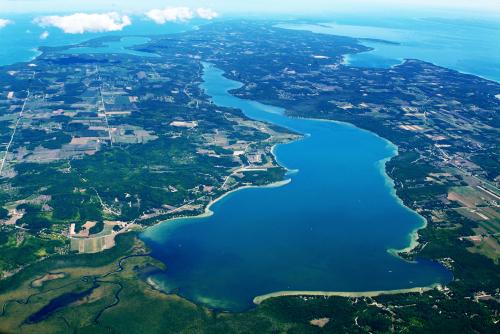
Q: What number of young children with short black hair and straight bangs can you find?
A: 0